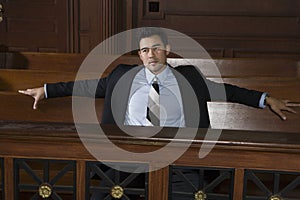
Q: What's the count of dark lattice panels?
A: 4